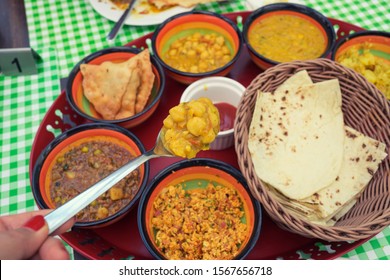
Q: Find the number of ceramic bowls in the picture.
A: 7